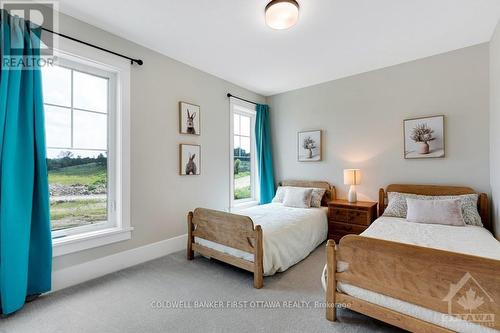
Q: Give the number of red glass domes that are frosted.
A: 0